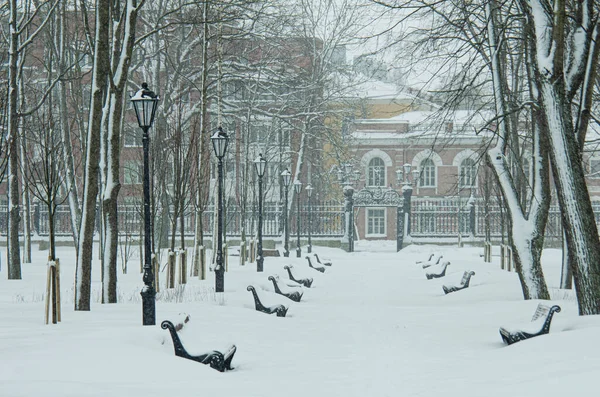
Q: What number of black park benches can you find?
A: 11